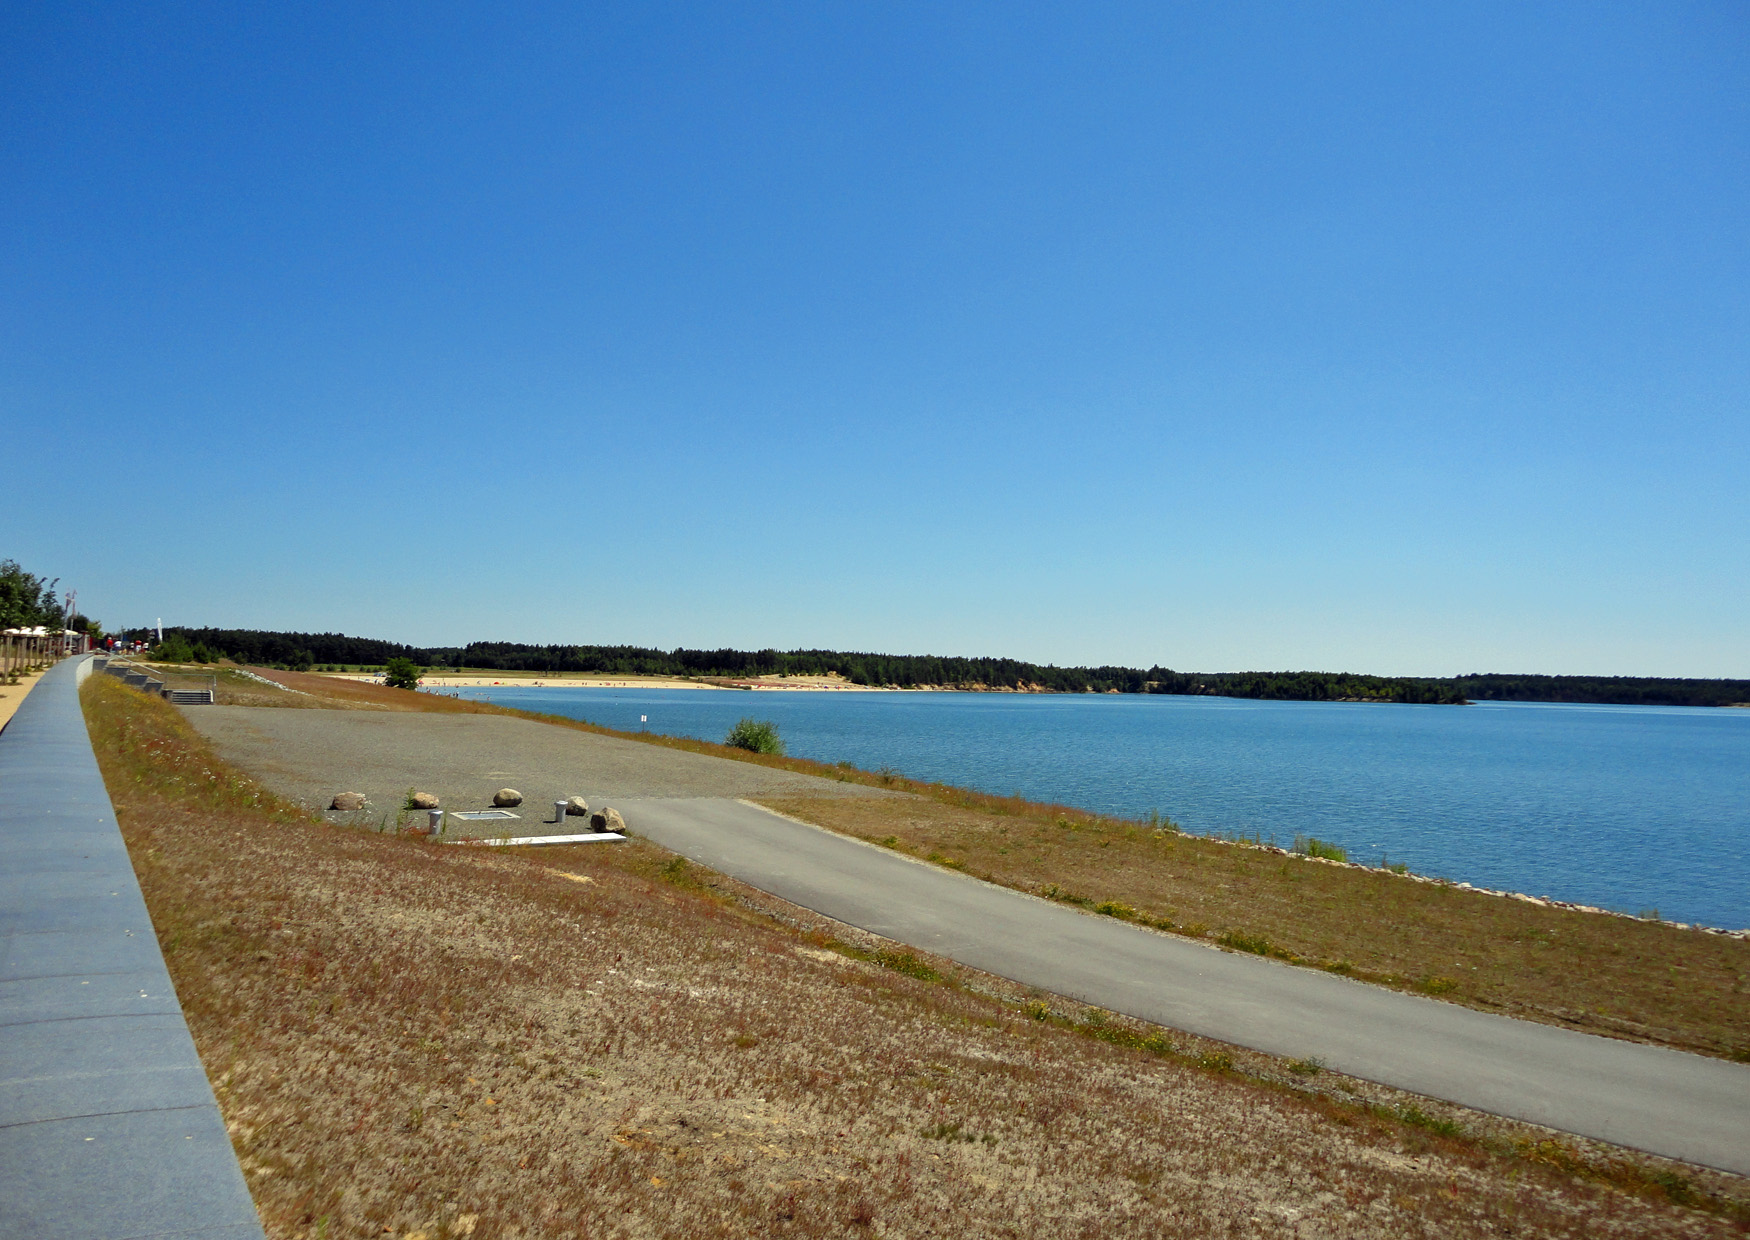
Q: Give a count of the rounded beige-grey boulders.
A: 5